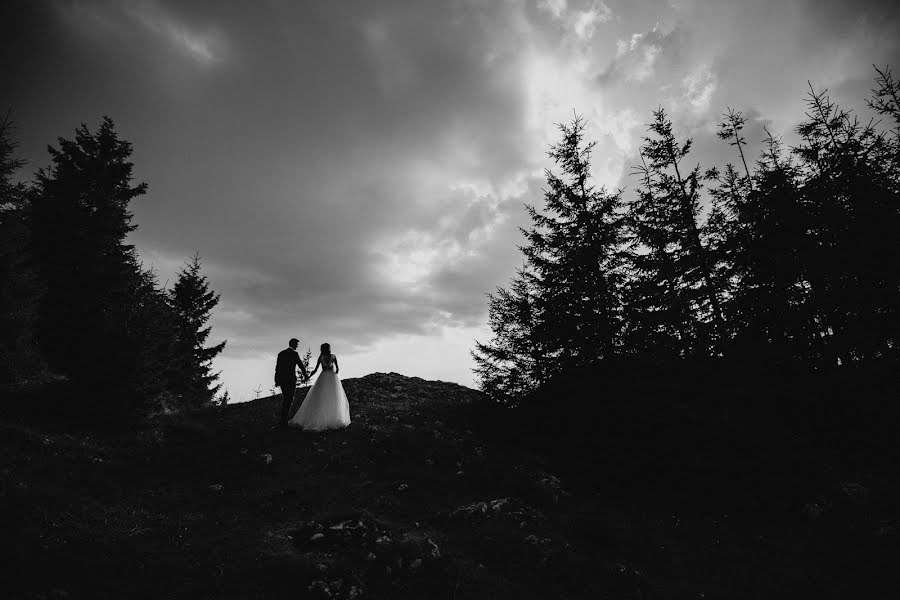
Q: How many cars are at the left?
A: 0